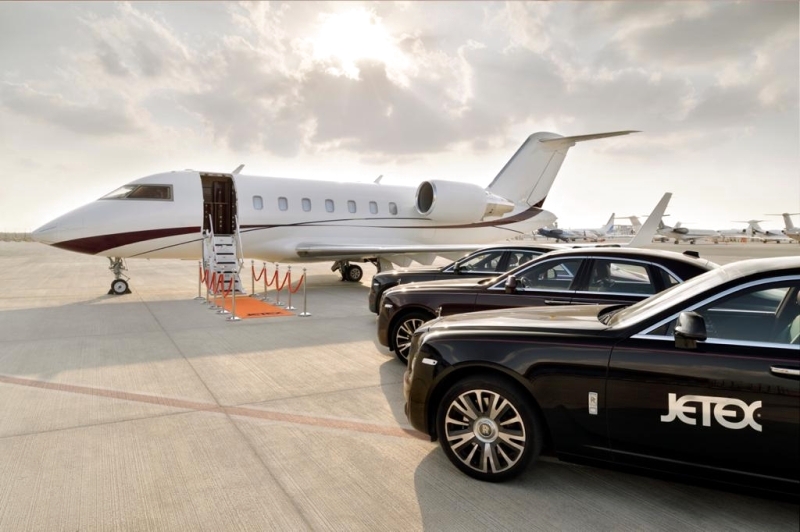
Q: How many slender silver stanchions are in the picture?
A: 10